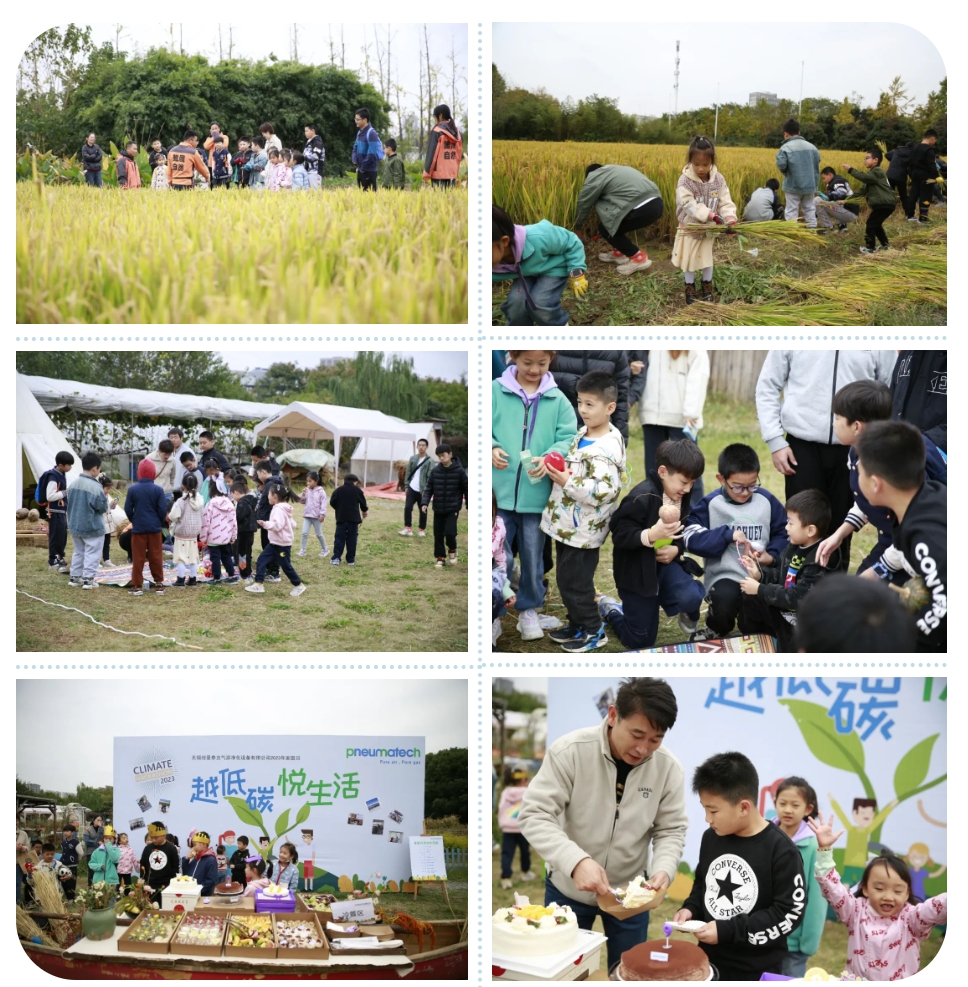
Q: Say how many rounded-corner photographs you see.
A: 4